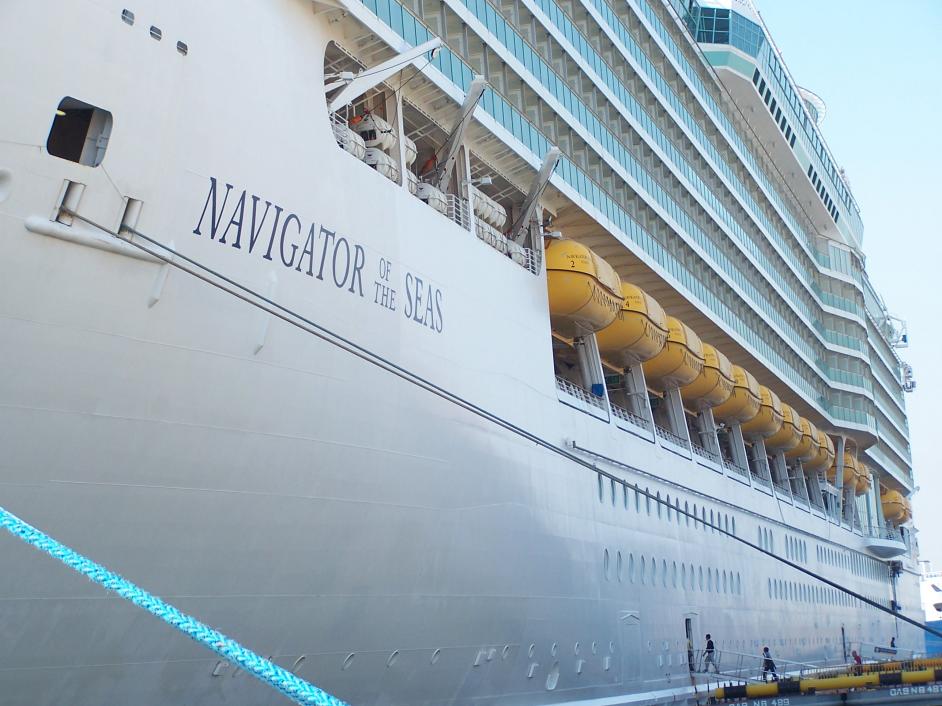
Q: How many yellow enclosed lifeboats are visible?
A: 13